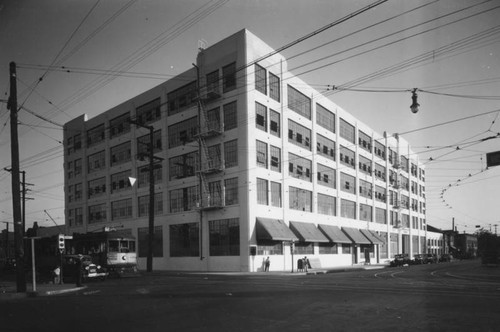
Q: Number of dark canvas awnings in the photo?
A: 5